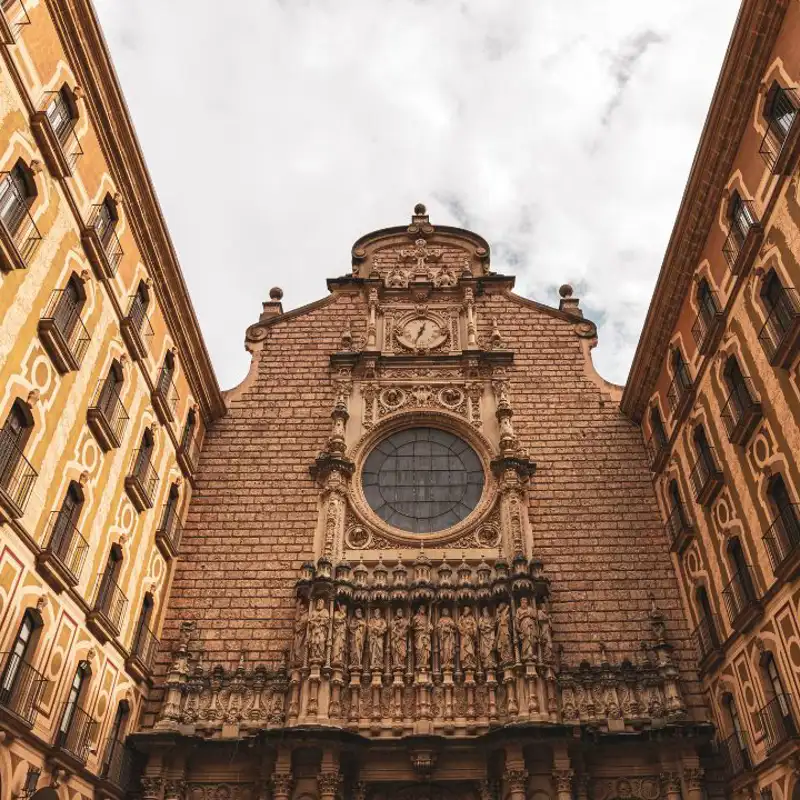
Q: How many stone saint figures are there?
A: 13